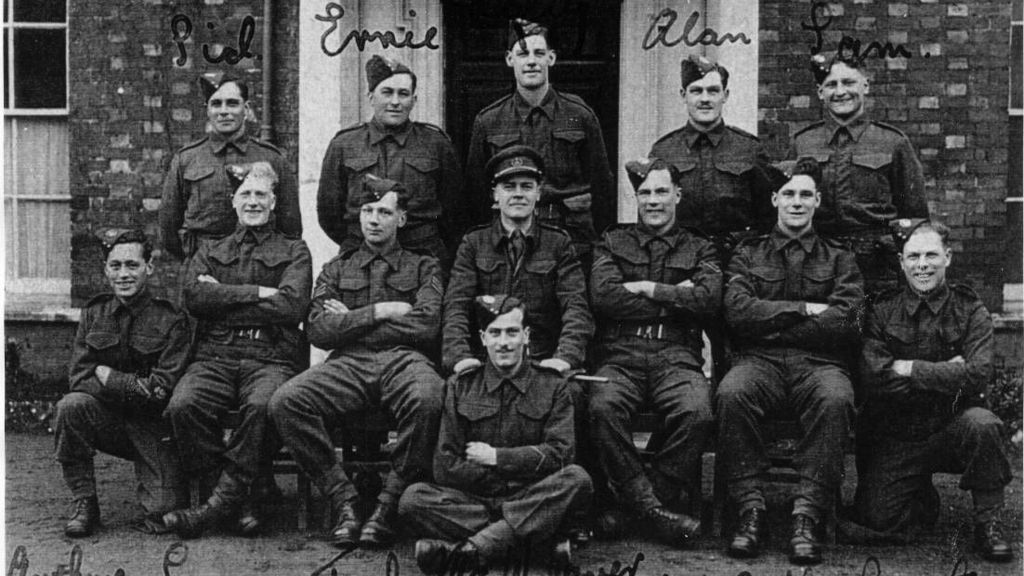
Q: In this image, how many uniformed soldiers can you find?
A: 13